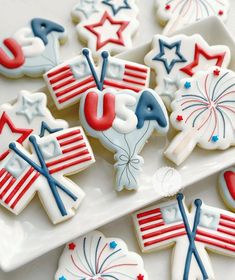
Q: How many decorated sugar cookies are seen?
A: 12